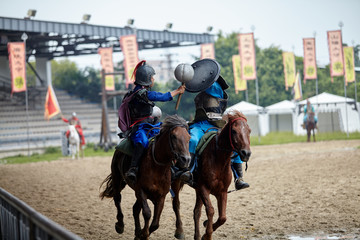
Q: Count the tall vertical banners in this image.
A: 10